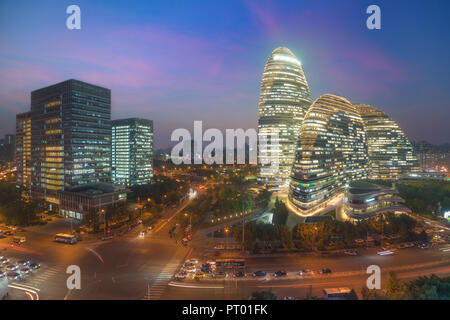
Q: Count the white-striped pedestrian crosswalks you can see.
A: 2